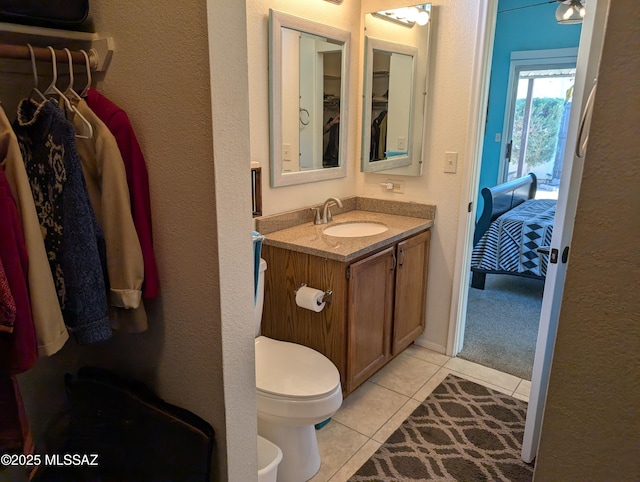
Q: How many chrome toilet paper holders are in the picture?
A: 1